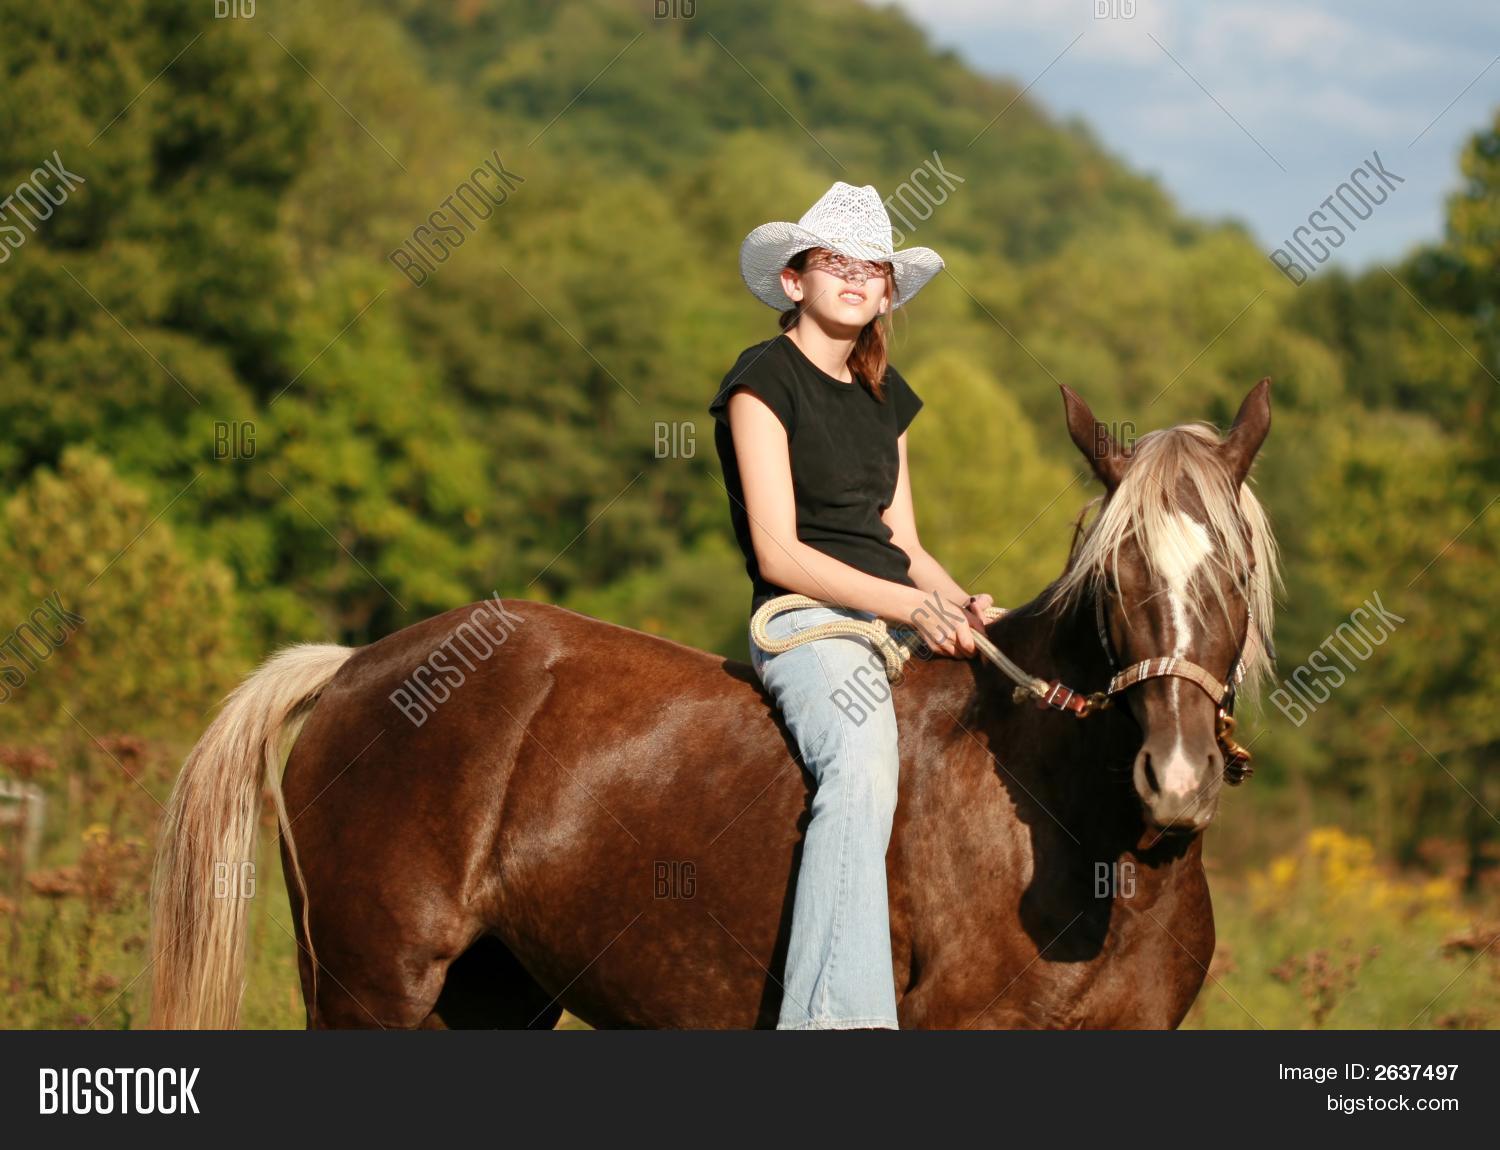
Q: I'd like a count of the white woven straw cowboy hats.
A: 1